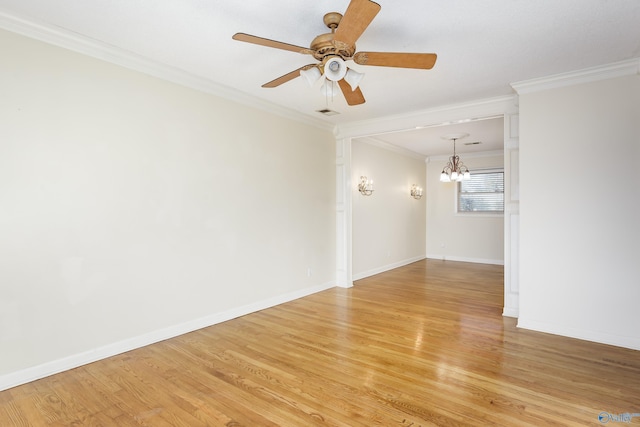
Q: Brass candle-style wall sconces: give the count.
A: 2